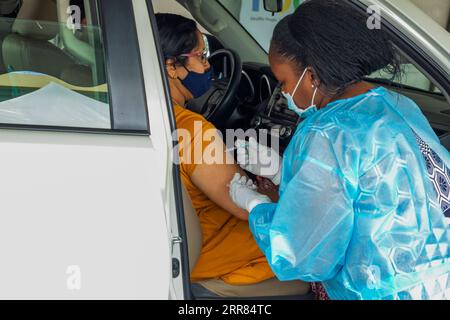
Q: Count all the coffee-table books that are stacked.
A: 0